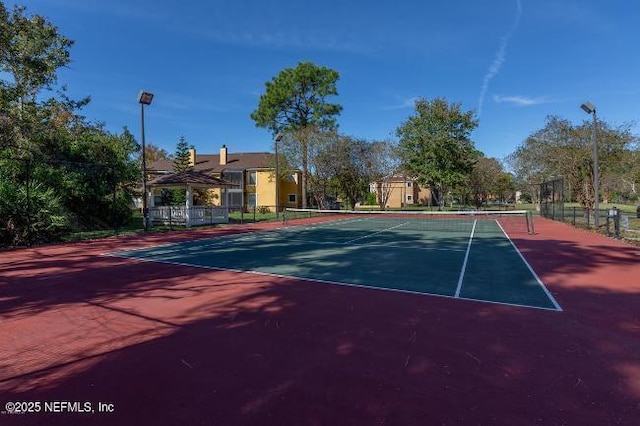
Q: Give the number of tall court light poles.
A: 3